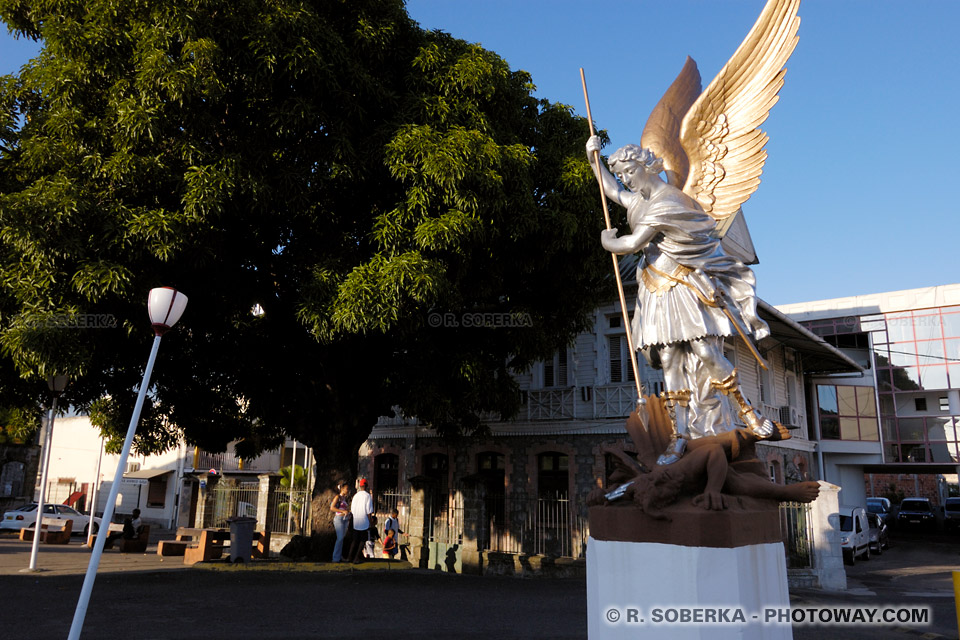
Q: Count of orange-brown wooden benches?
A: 4